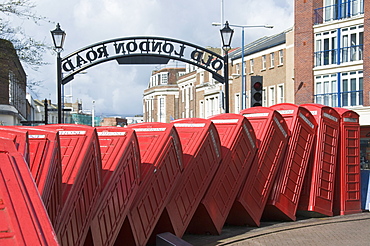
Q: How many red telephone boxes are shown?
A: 12